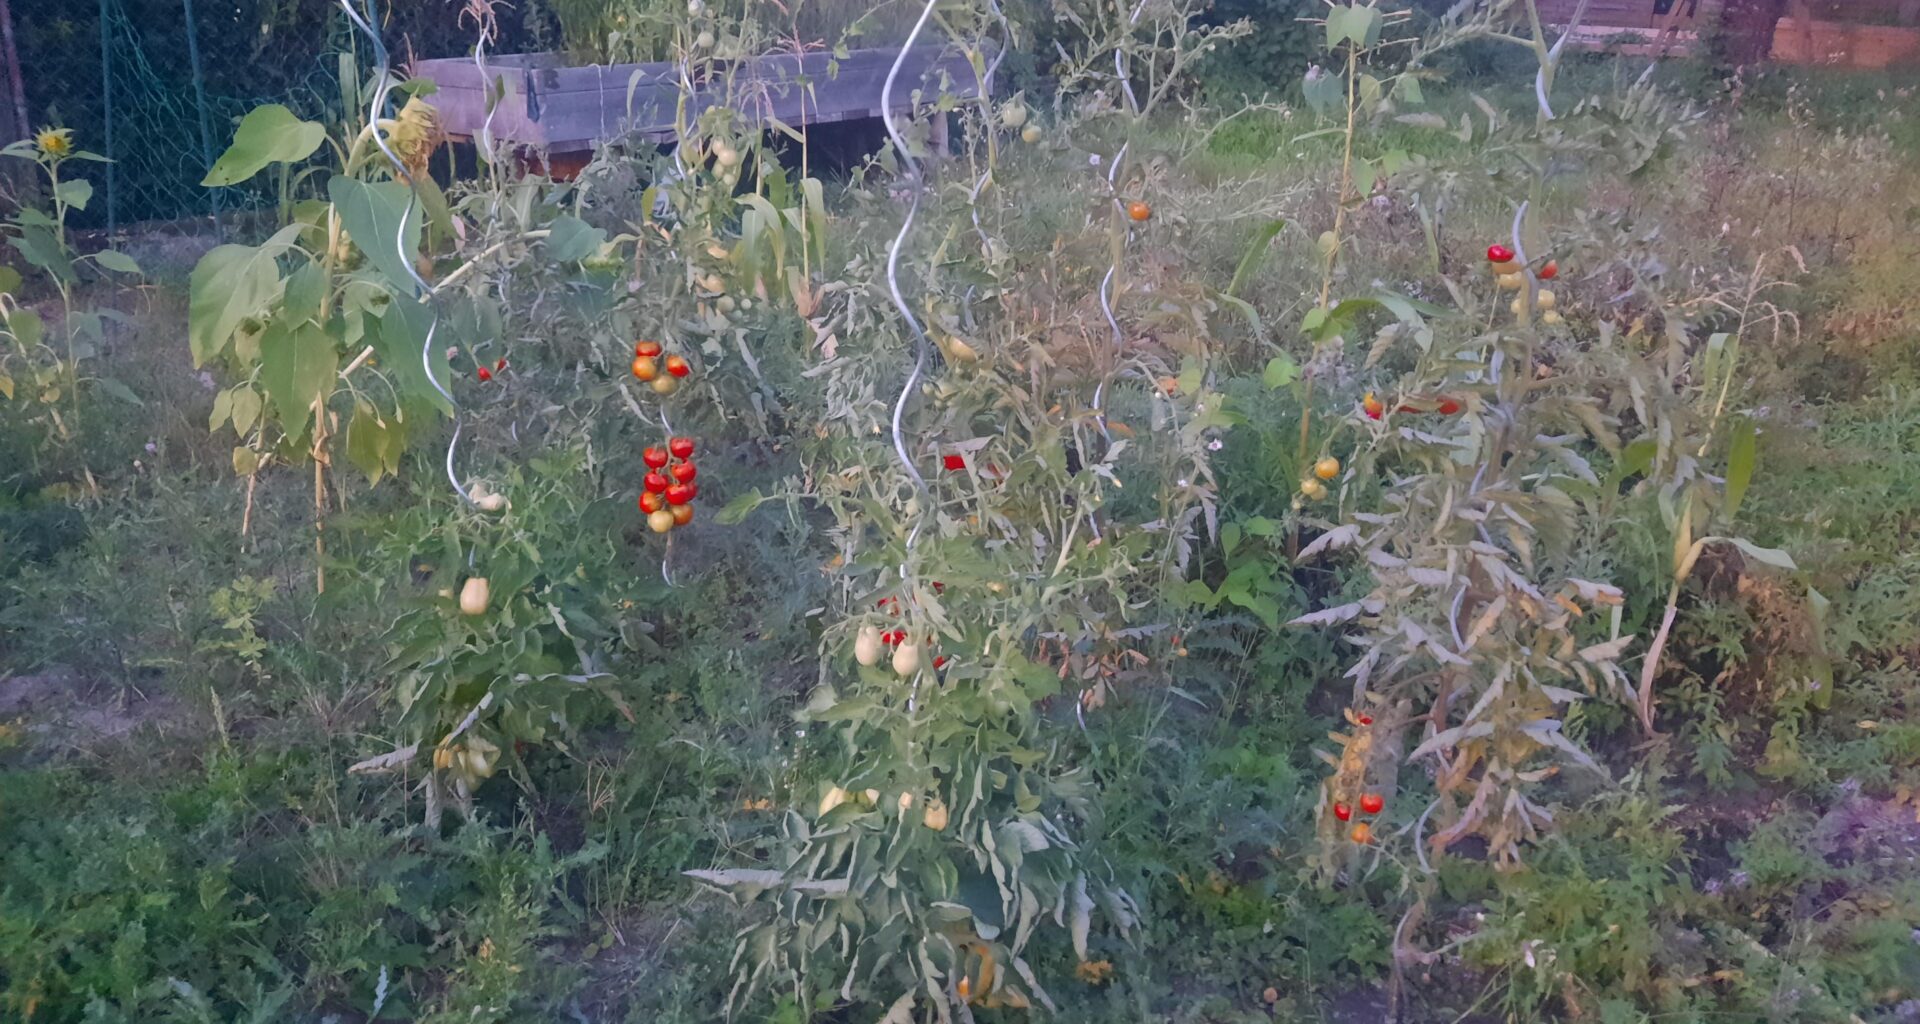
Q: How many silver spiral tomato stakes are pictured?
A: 7